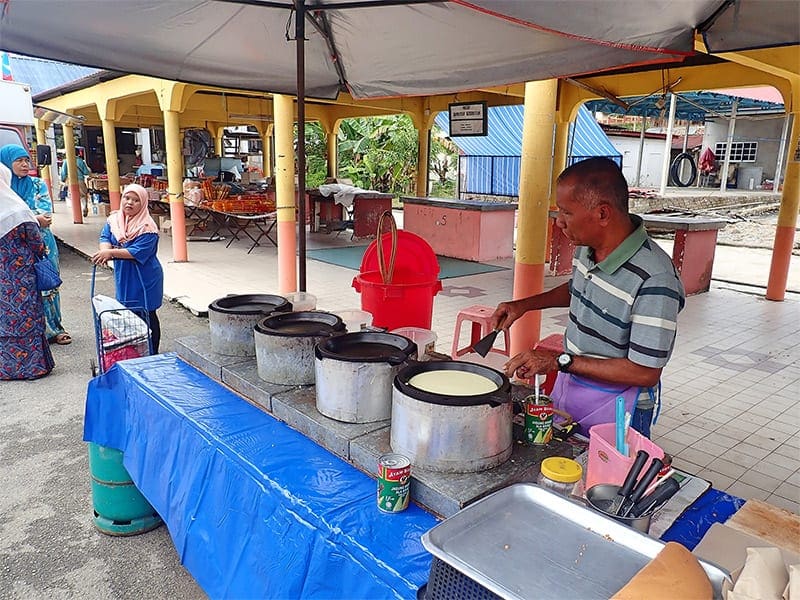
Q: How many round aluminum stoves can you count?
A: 4